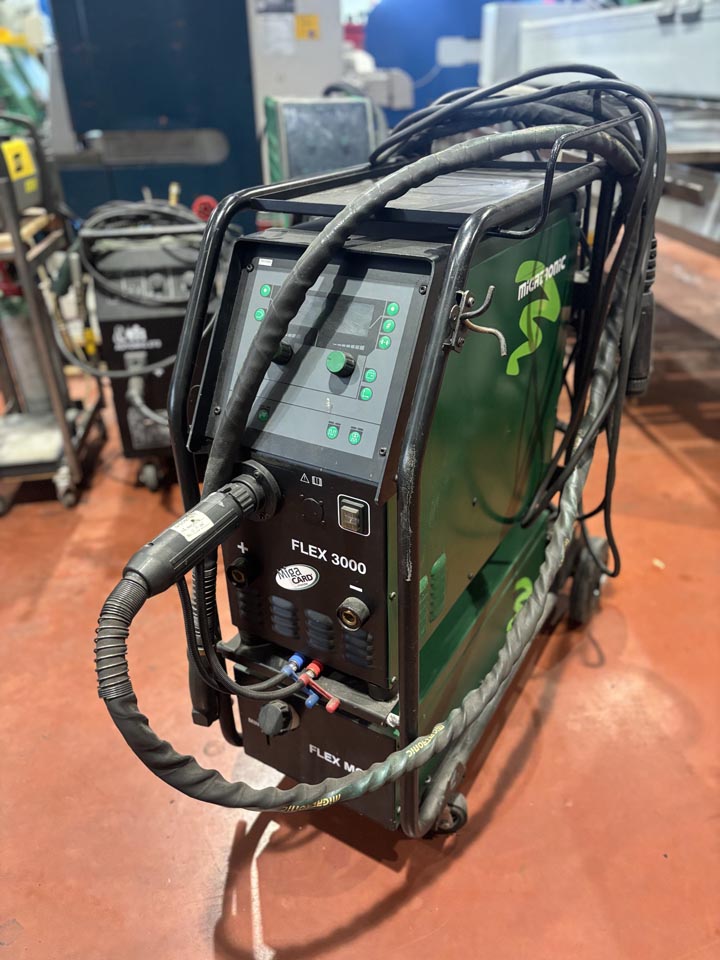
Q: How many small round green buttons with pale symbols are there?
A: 10